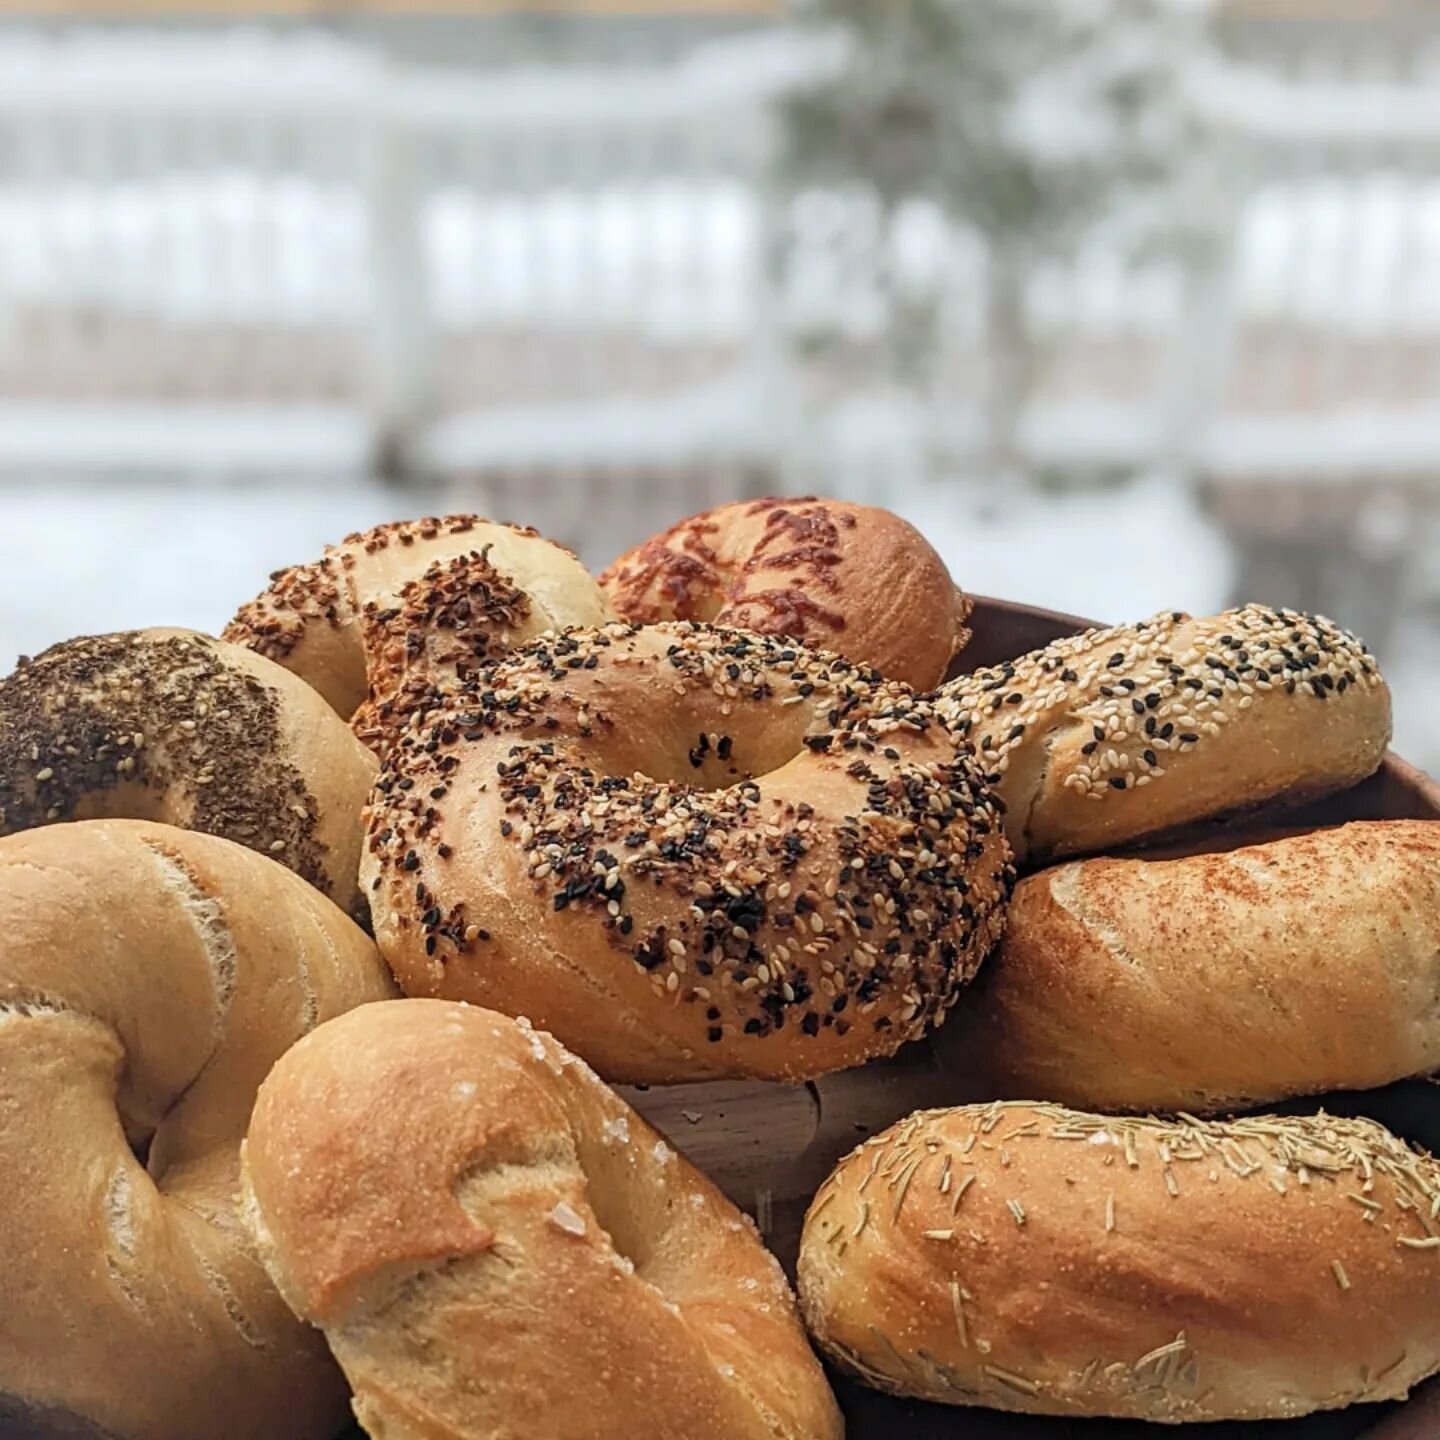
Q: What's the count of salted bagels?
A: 1